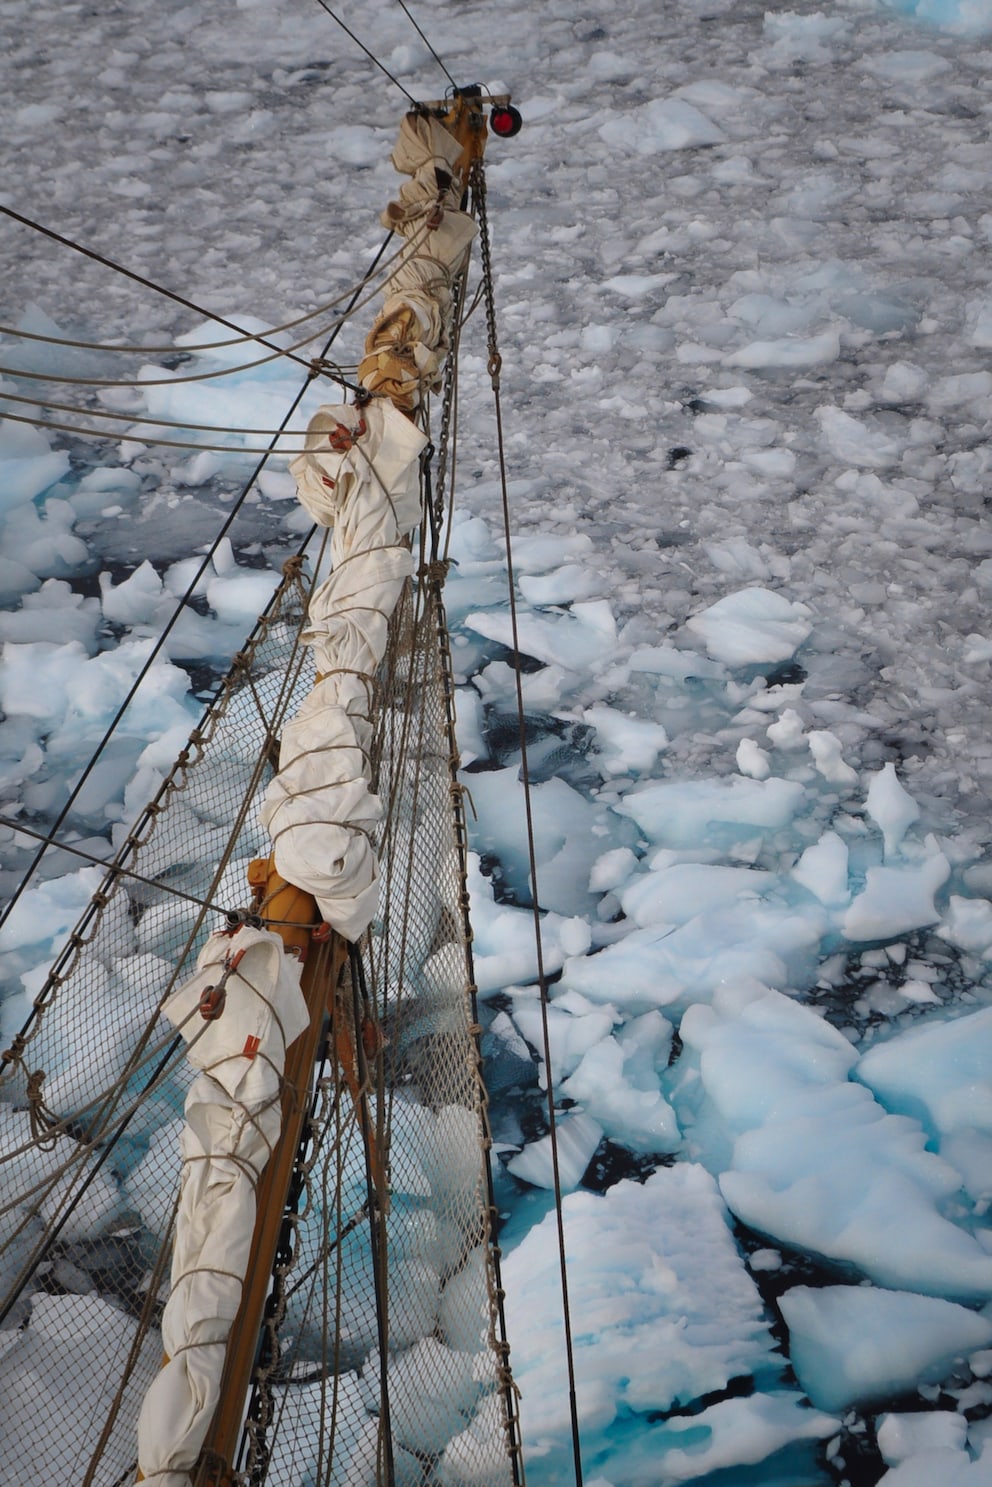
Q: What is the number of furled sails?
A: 3